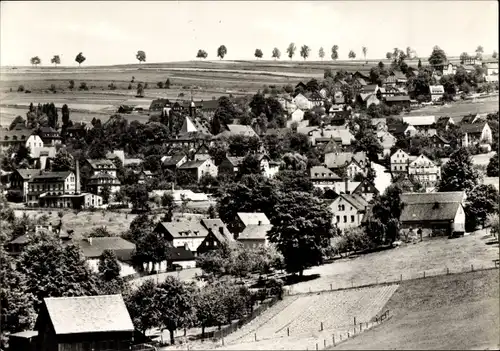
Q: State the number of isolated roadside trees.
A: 14